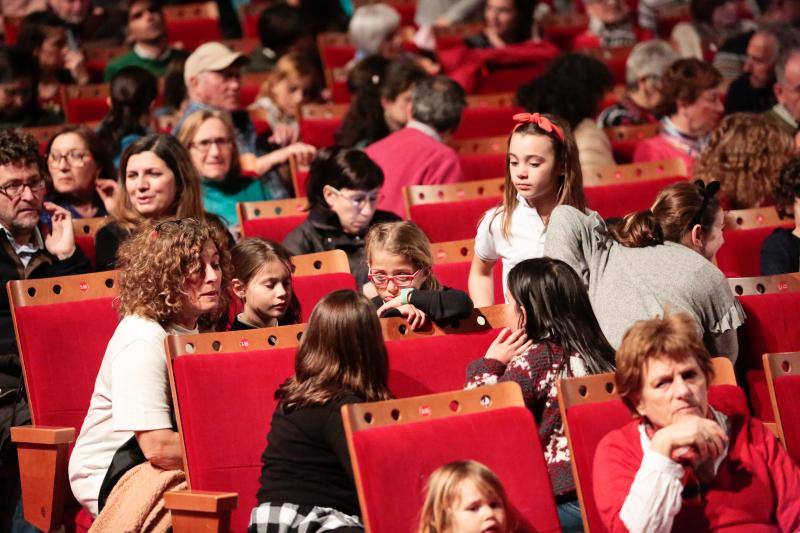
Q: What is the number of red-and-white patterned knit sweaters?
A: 1